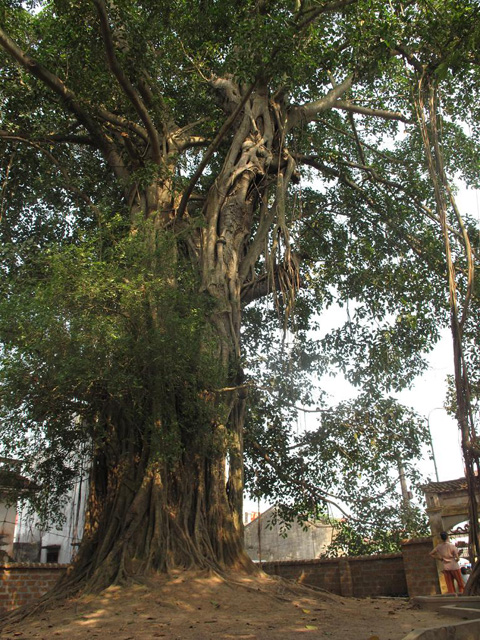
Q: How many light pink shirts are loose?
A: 1